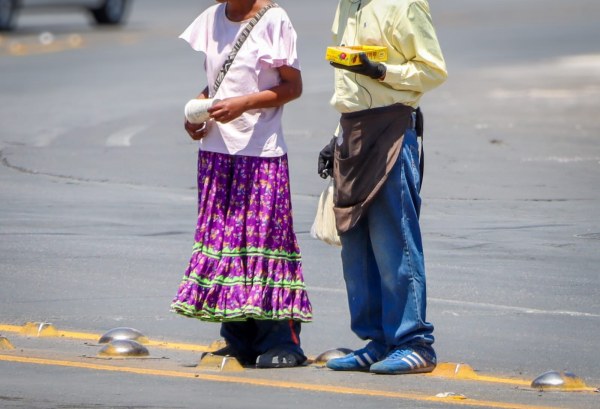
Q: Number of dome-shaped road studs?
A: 4